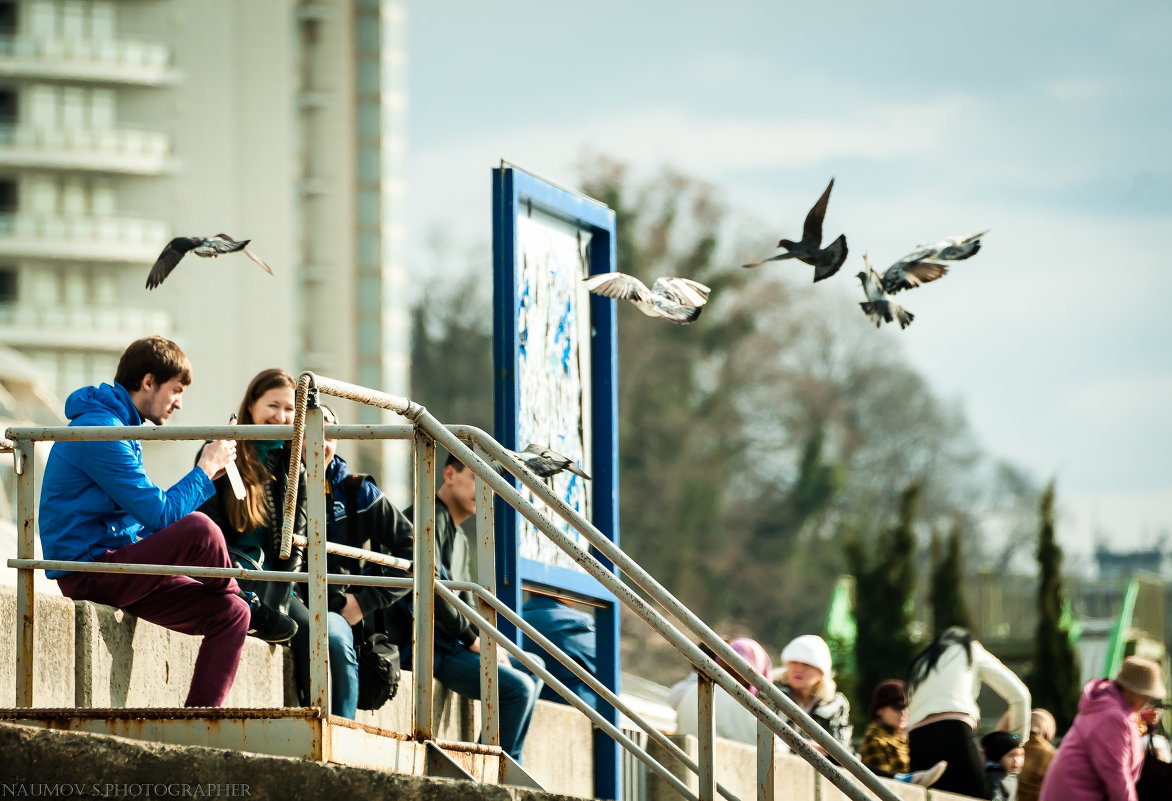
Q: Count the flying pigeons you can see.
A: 6